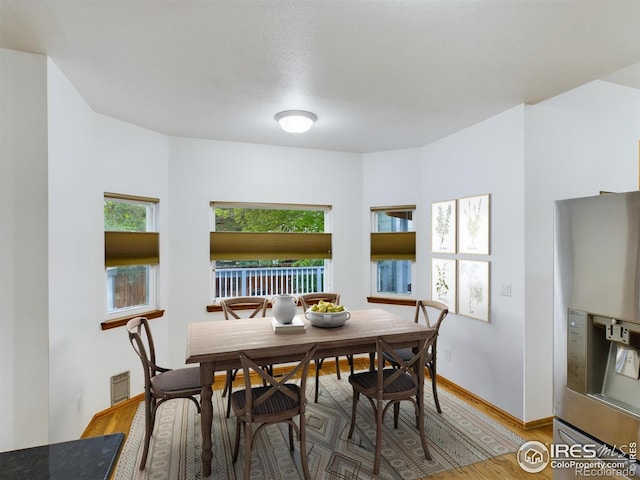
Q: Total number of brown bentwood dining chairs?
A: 6